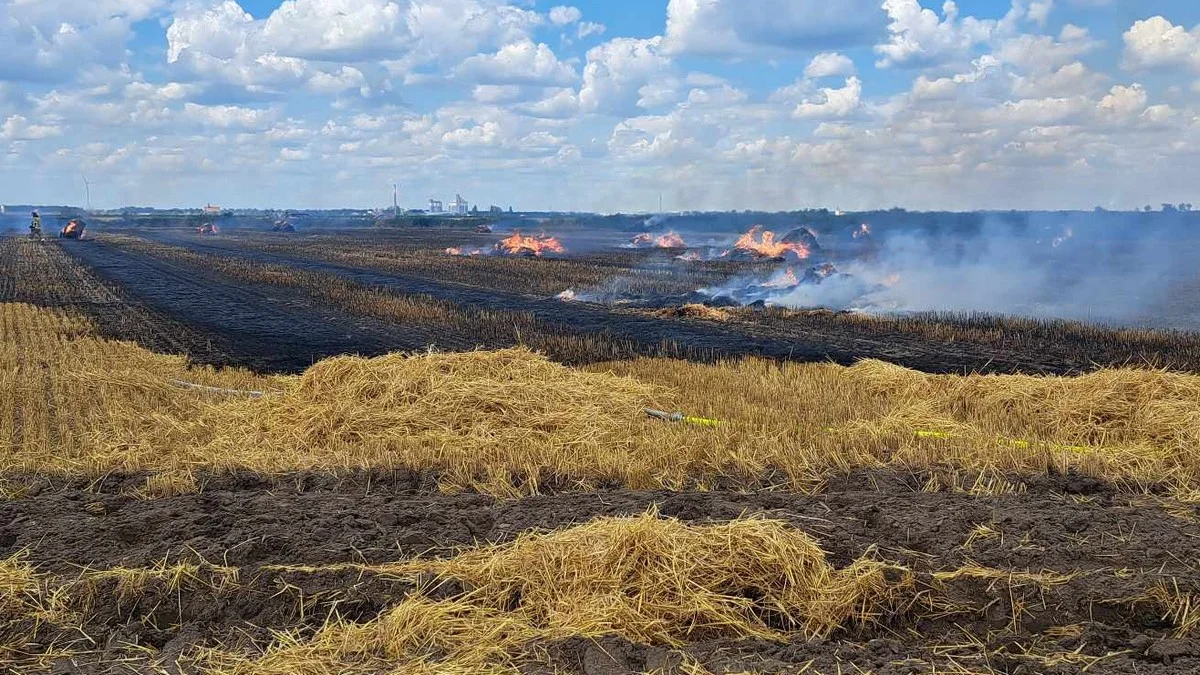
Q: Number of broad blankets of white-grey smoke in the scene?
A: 1